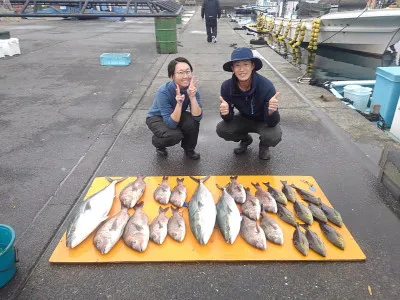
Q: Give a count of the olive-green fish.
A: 10